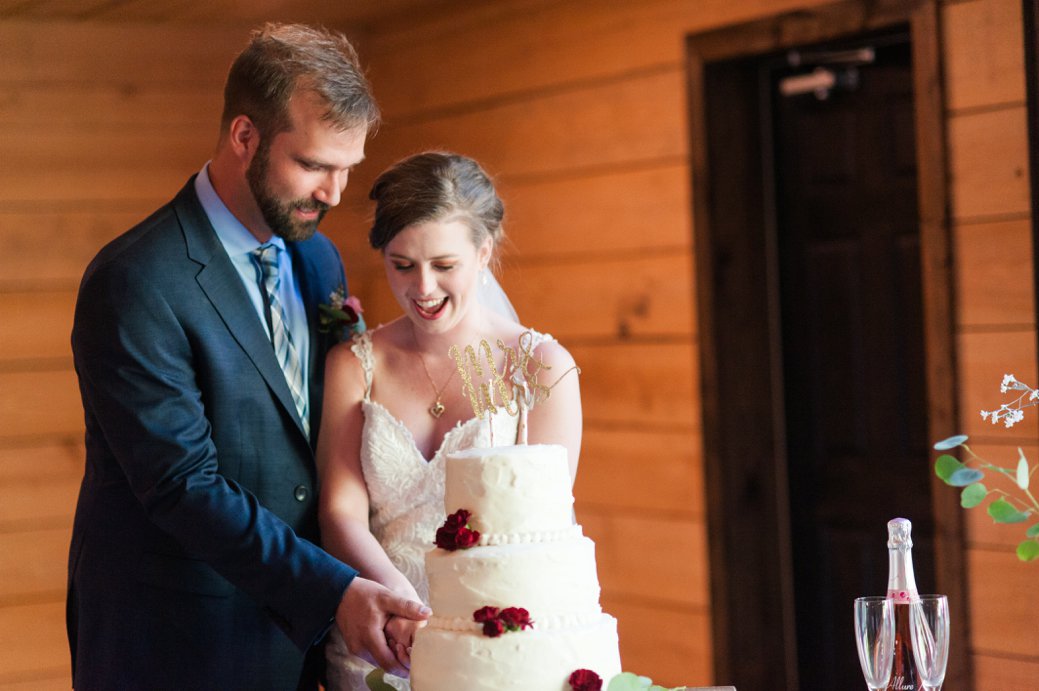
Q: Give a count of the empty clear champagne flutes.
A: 2